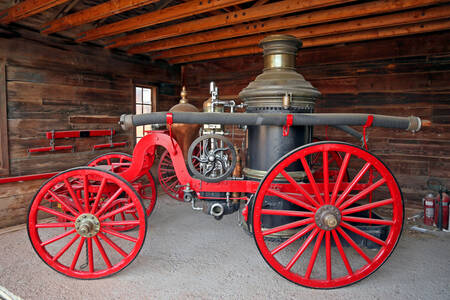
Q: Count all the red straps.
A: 3